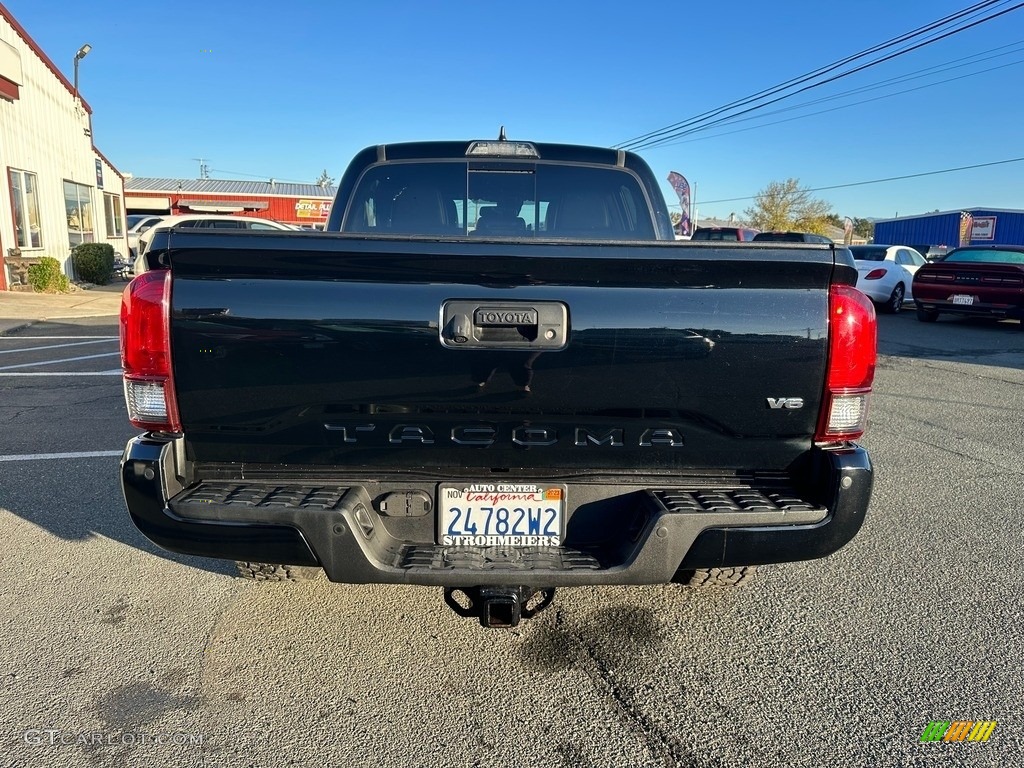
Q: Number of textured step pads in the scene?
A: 3